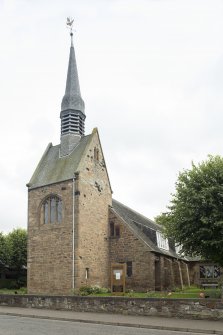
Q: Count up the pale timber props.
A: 2